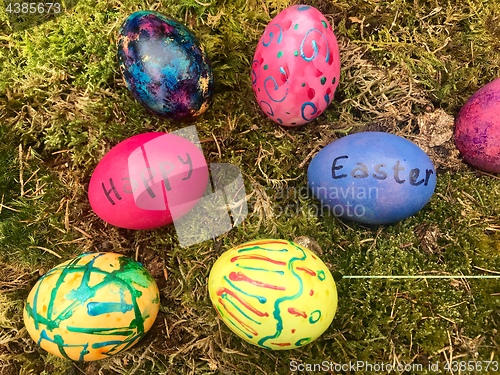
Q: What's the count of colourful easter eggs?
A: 7